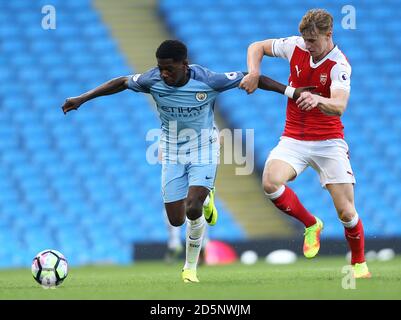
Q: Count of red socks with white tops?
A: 2